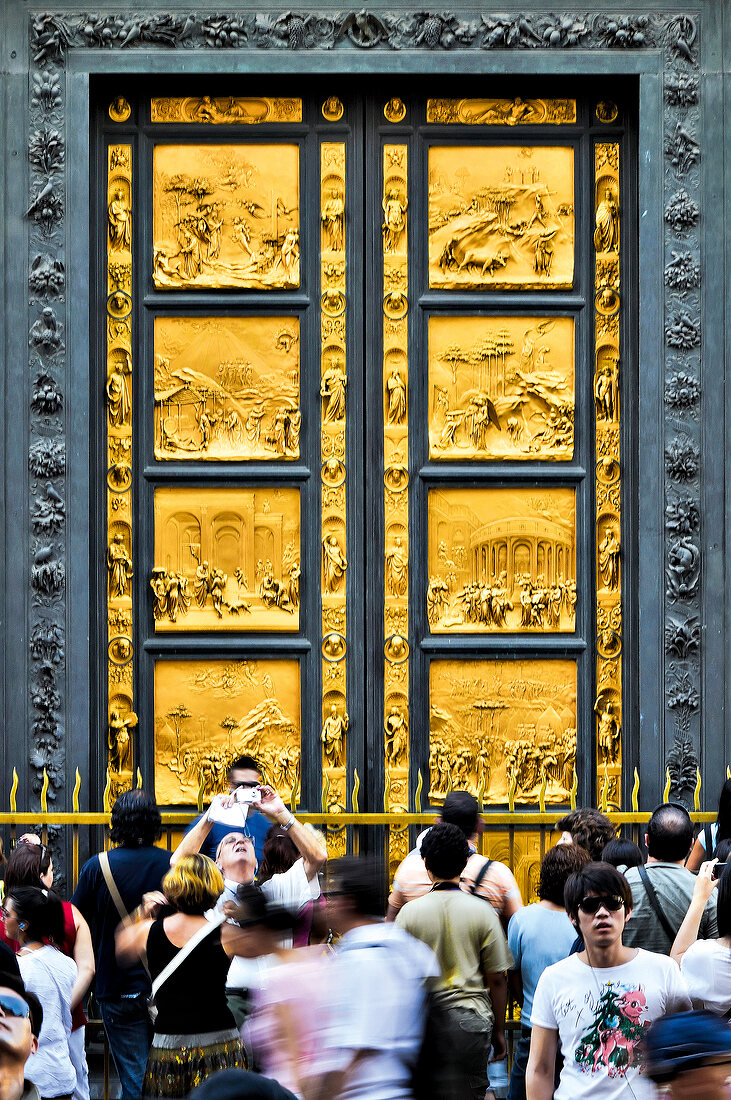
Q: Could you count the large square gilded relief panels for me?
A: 8